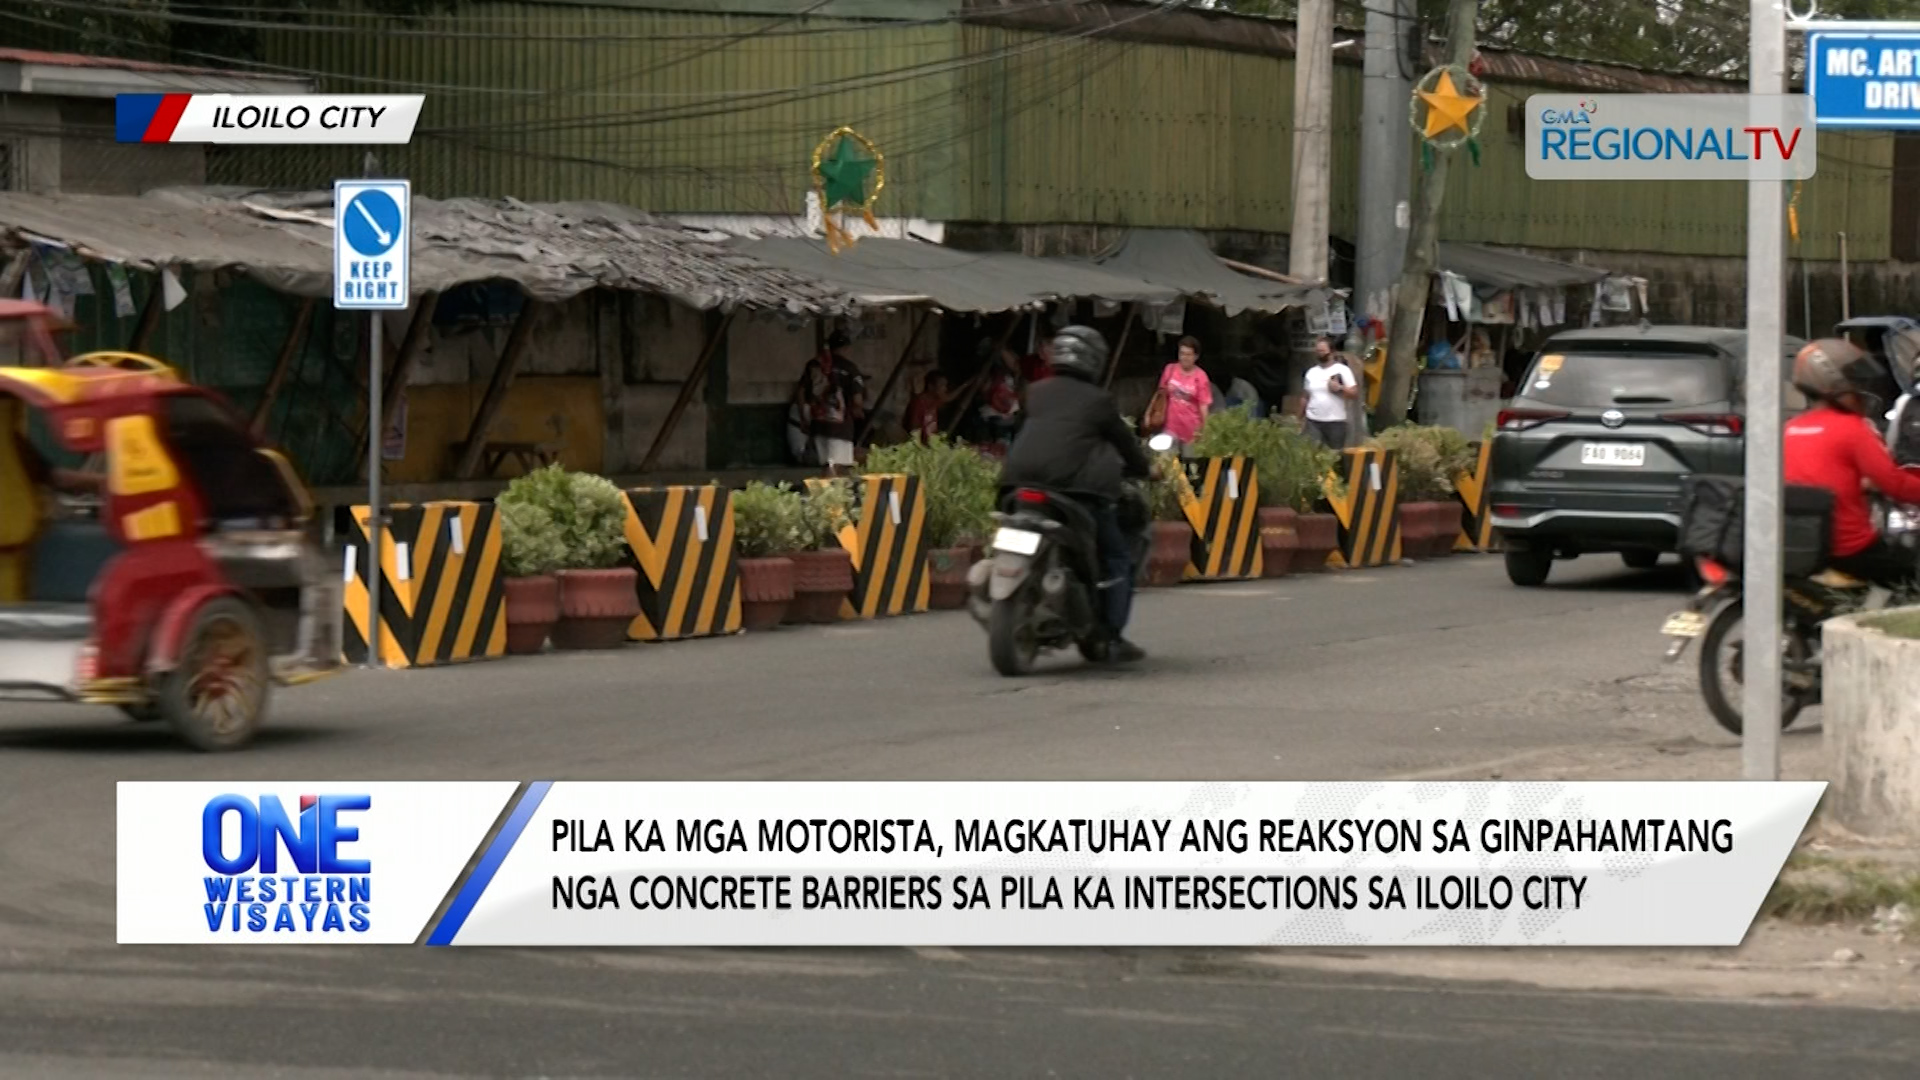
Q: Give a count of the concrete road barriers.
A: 6